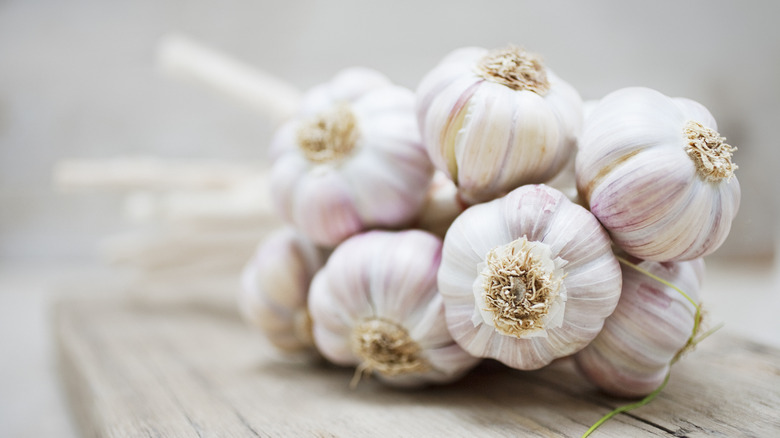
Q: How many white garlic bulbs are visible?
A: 7